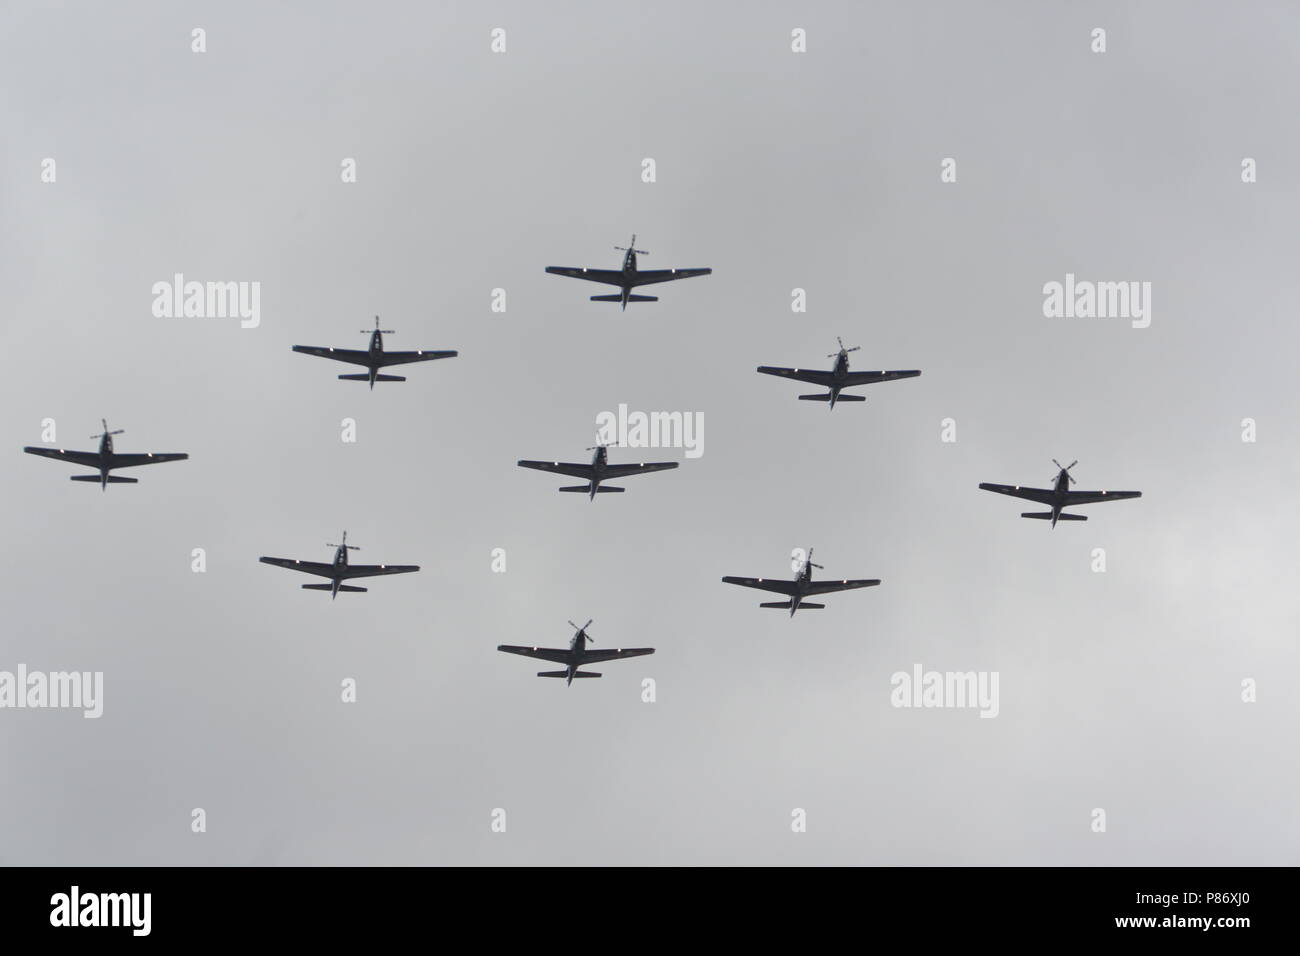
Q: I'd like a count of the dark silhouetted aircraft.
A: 9